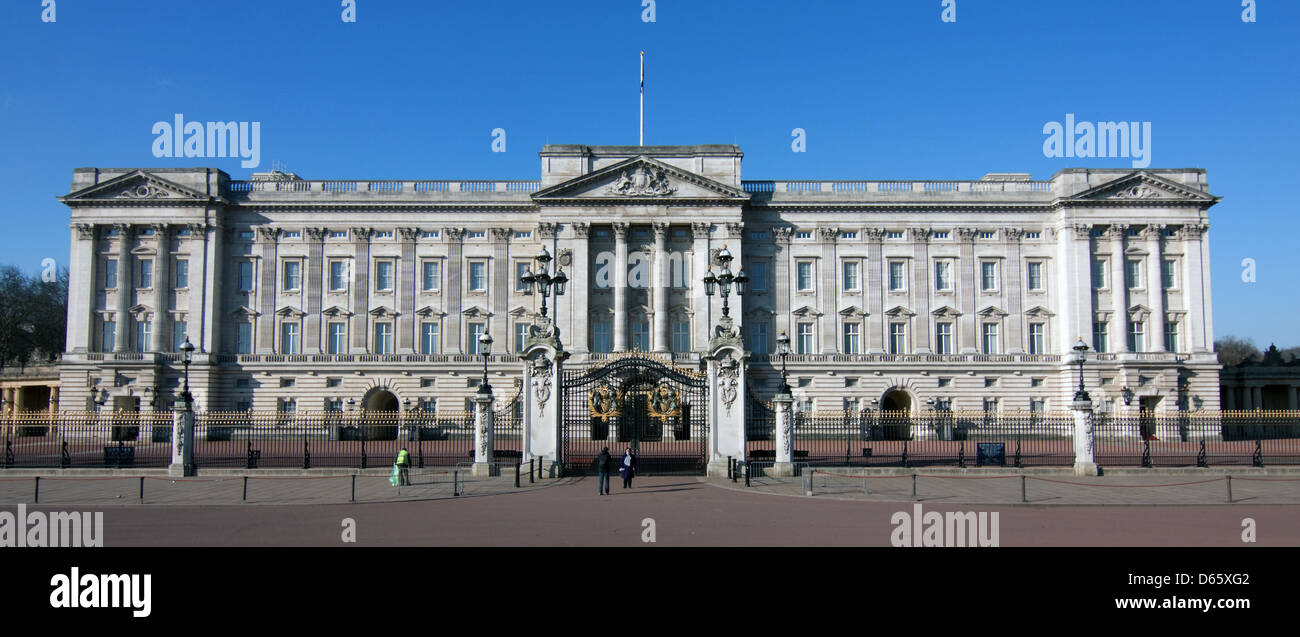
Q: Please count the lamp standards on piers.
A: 6